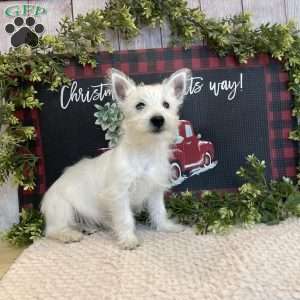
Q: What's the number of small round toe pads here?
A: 4